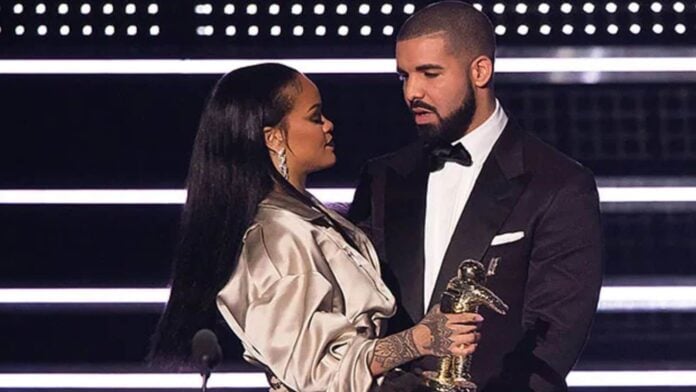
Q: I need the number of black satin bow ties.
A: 1